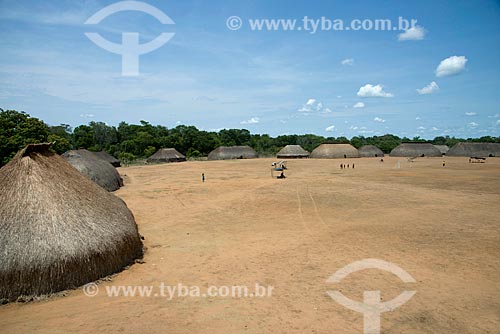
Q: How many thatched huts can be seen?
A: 11